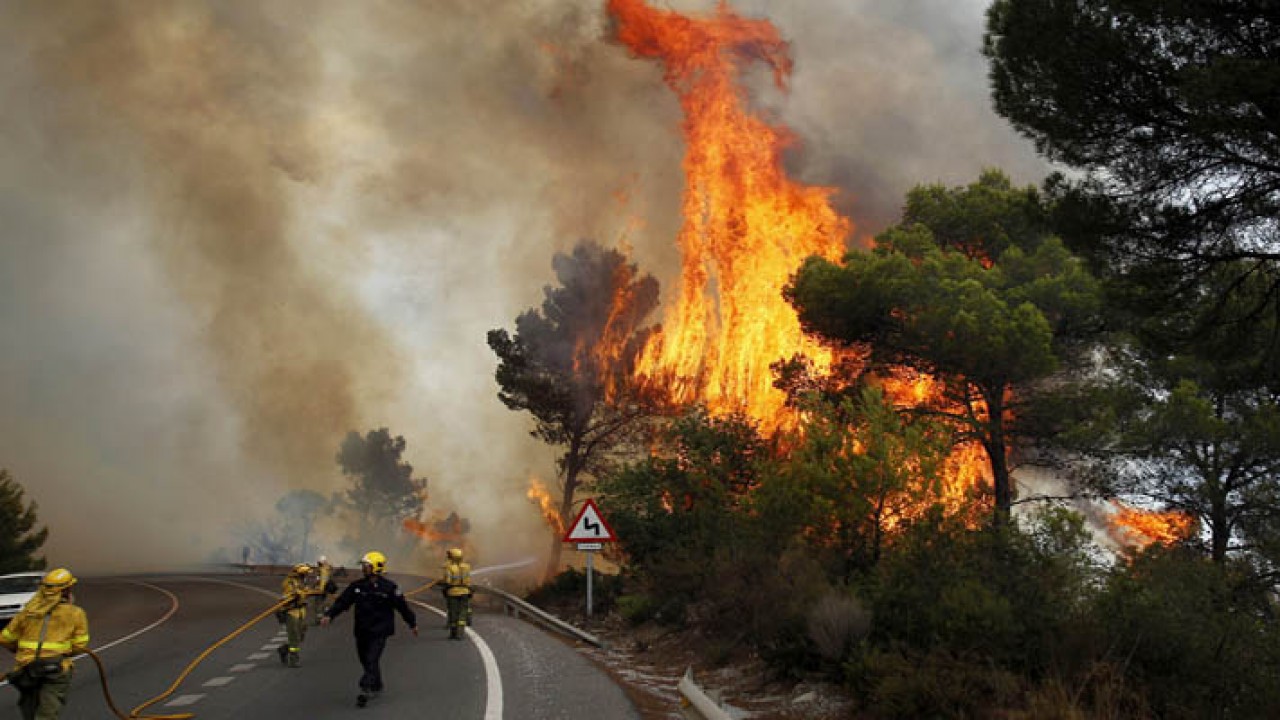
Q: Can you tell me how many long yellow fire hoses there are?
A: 1